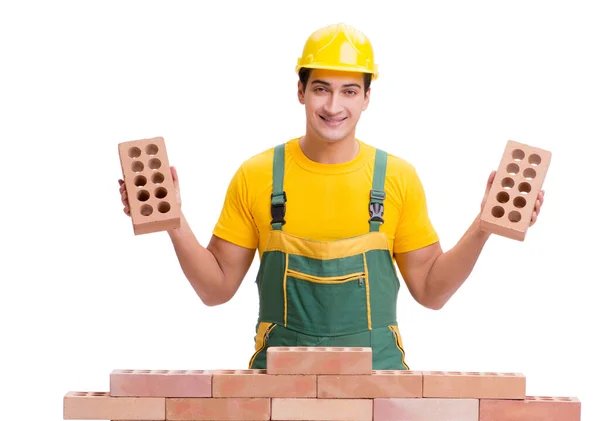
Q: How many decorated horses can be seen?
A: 0